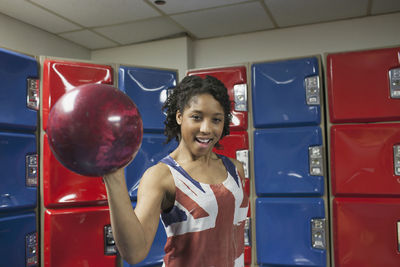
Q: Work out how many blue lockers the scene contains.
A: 9